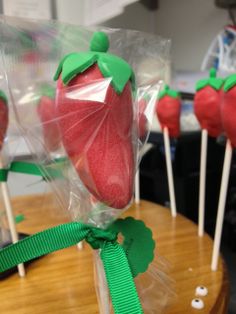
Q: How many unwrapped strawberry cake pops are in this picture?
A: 3